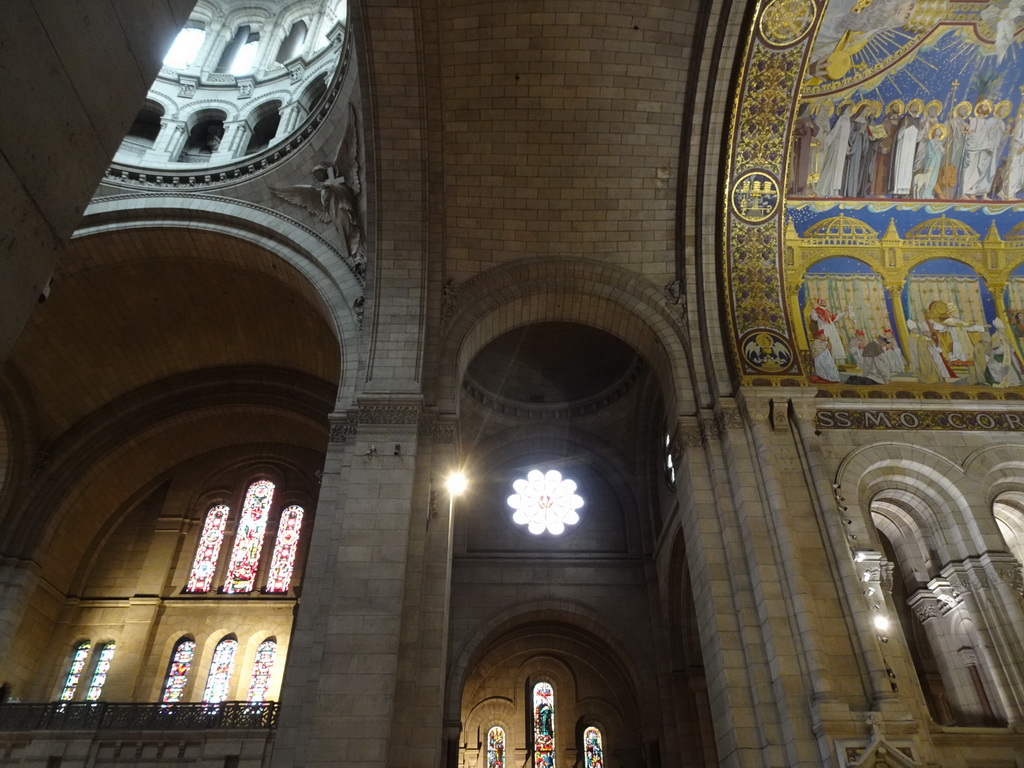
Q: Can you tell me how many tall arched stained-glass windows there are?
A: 11